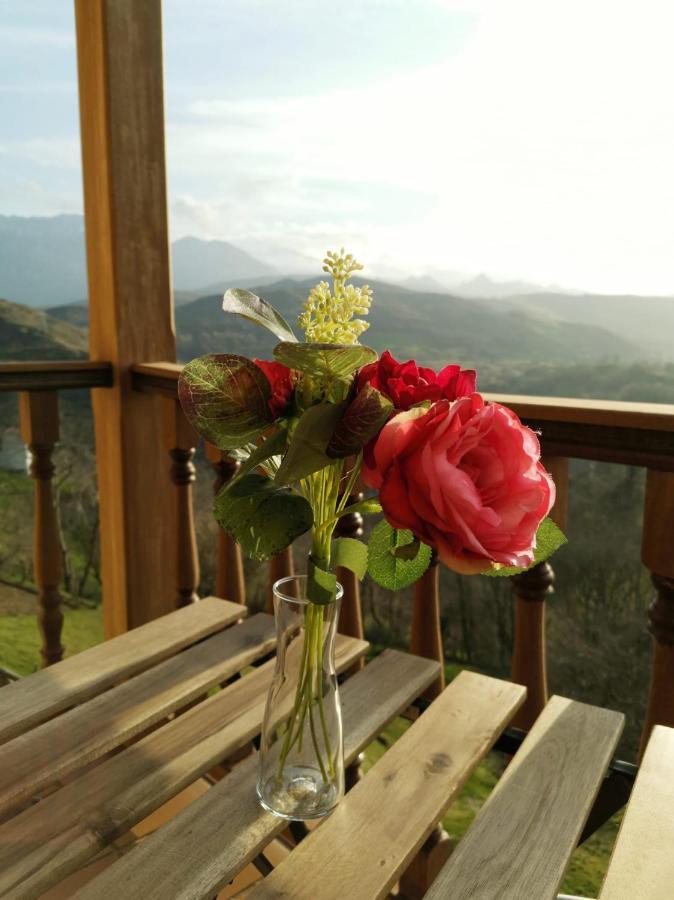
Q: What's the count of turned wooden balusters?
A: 8